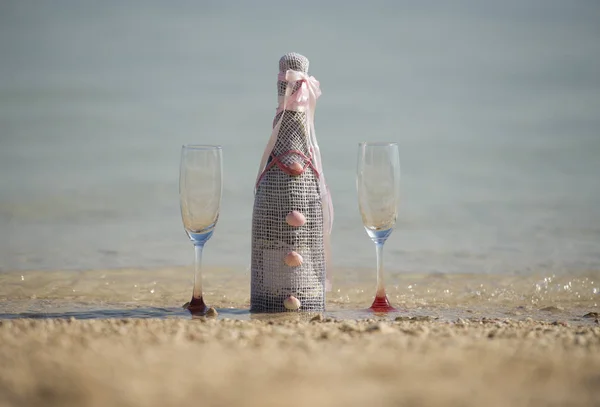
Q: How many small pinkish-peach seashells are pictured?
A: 4